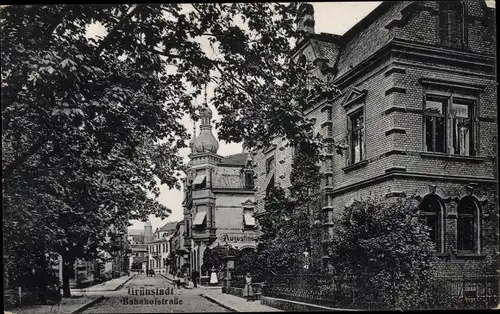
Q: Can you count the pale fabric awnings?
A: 3